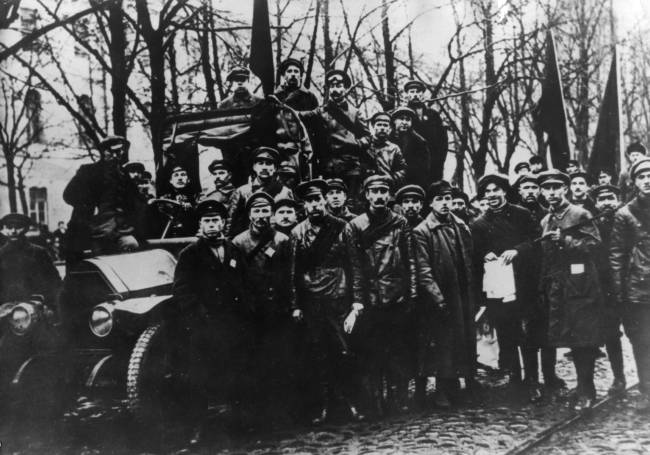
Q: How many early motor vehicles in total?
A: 1